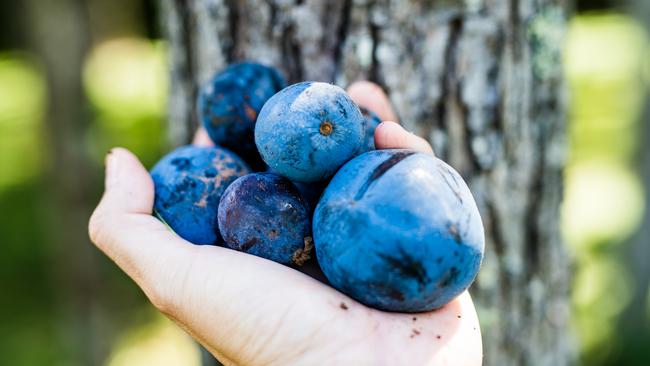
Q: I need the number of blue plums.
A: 6